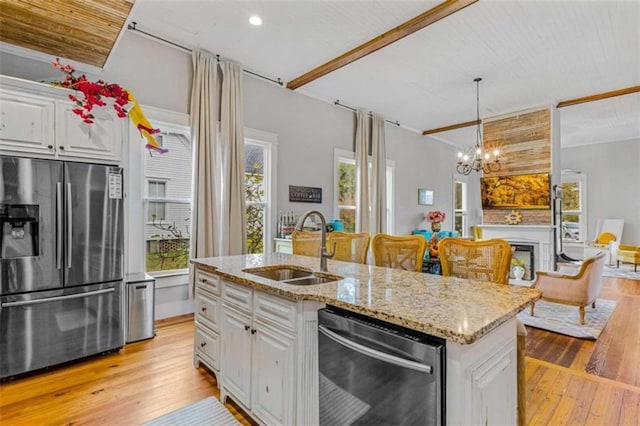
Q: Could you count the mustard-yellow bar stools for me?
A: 4